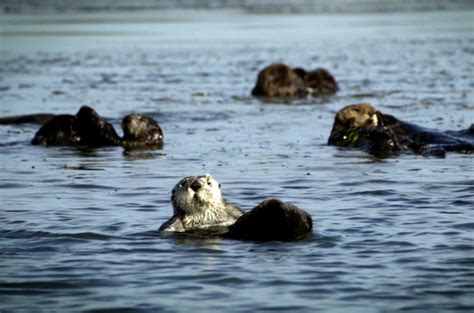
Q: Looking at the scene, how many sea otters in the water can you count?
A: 4